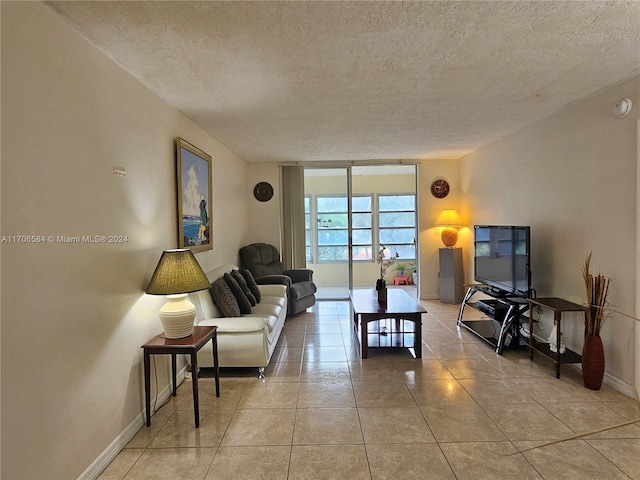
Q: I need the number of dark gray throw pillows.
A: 4